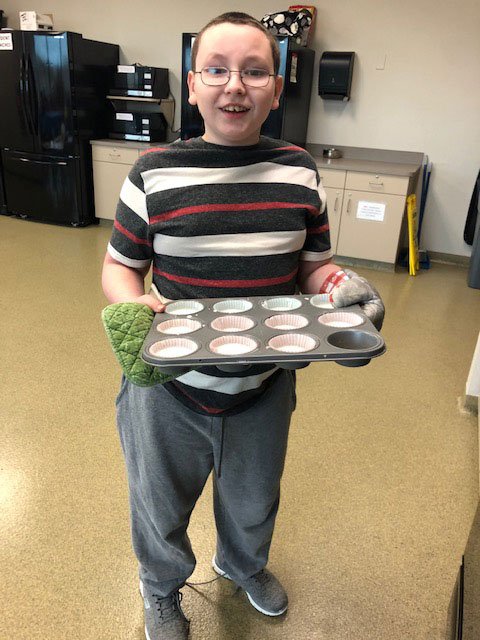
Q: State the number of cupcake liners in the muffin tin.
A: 11